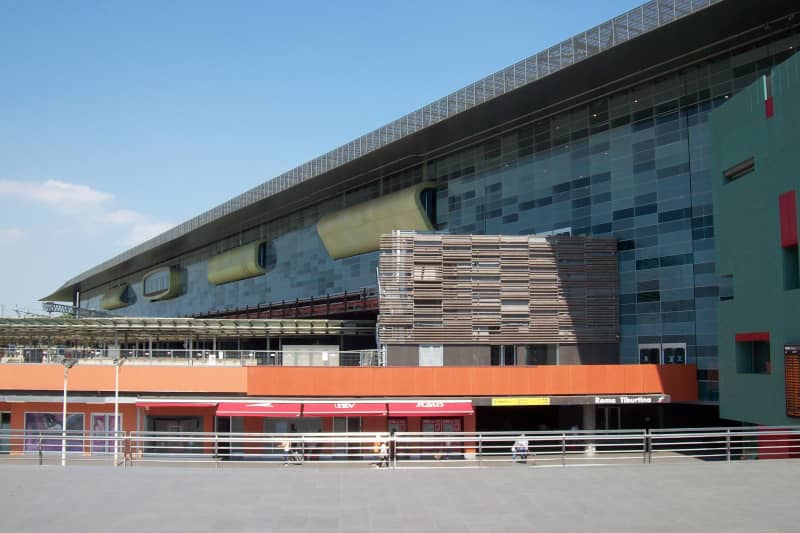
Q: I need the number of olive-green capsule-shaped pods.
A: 4